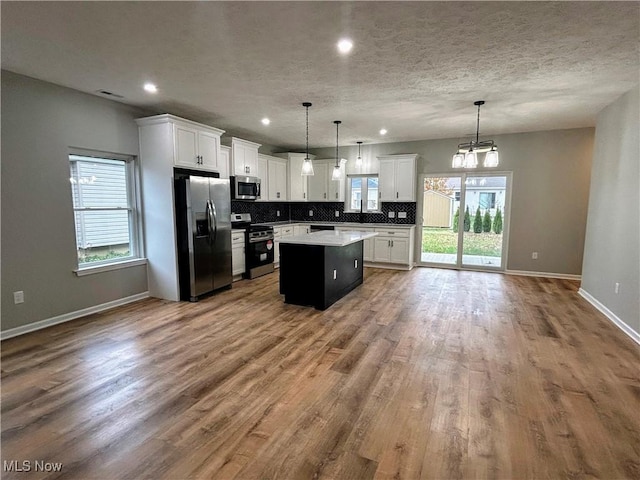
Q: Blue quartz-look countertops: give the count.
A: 0